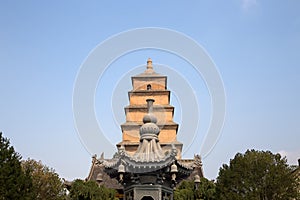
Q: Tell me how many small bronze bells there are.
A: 4